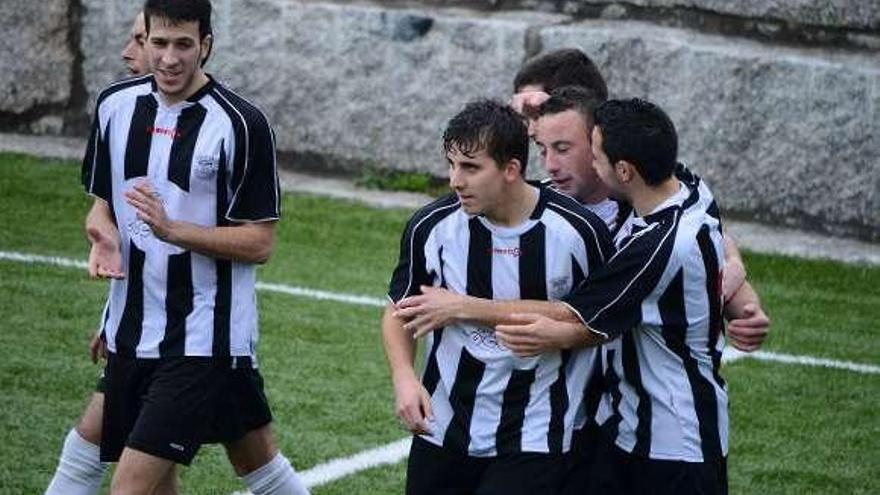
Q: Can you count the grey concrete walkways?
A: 1